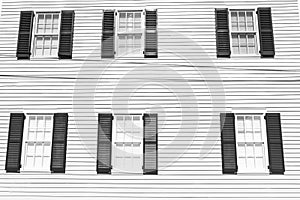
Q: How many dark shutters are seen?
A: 12